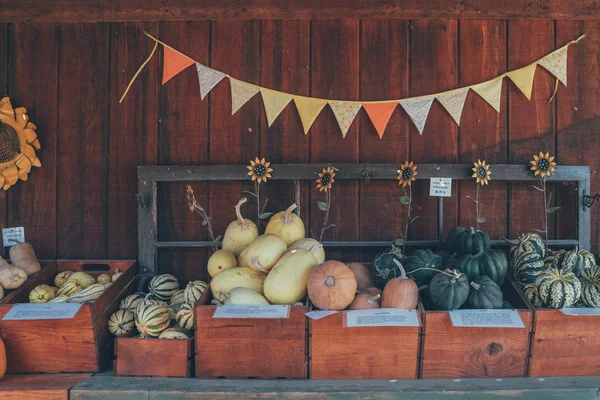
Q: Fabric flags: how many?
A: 12